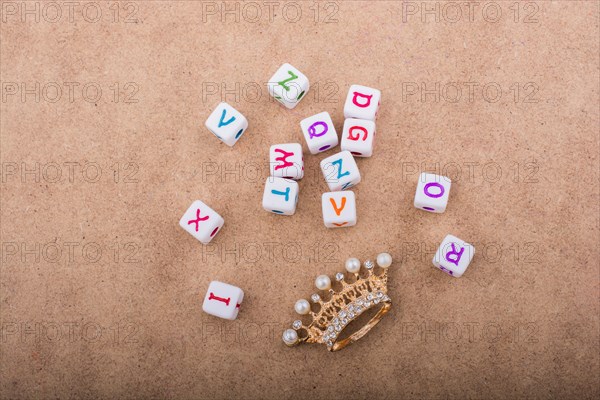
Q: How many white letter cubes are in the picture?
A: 13